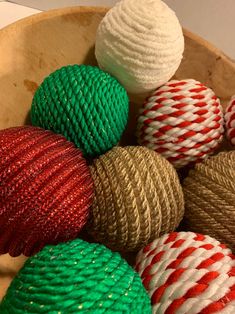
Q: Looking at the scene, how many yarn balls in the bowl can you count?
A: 9